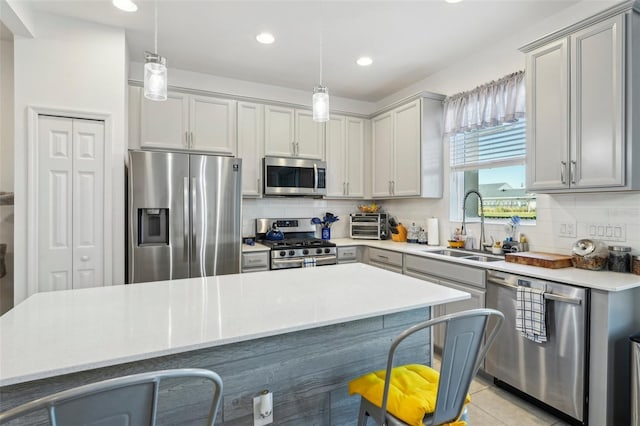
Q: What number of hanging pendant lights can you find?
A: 2